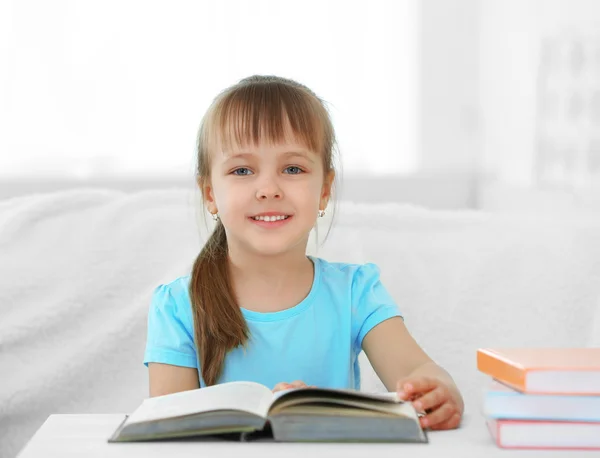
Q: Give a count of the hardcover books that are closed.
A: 3